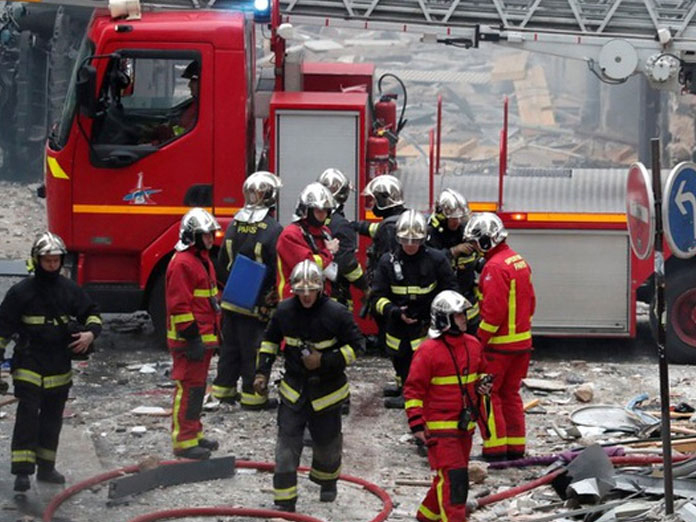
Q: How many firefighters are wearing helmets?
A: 11